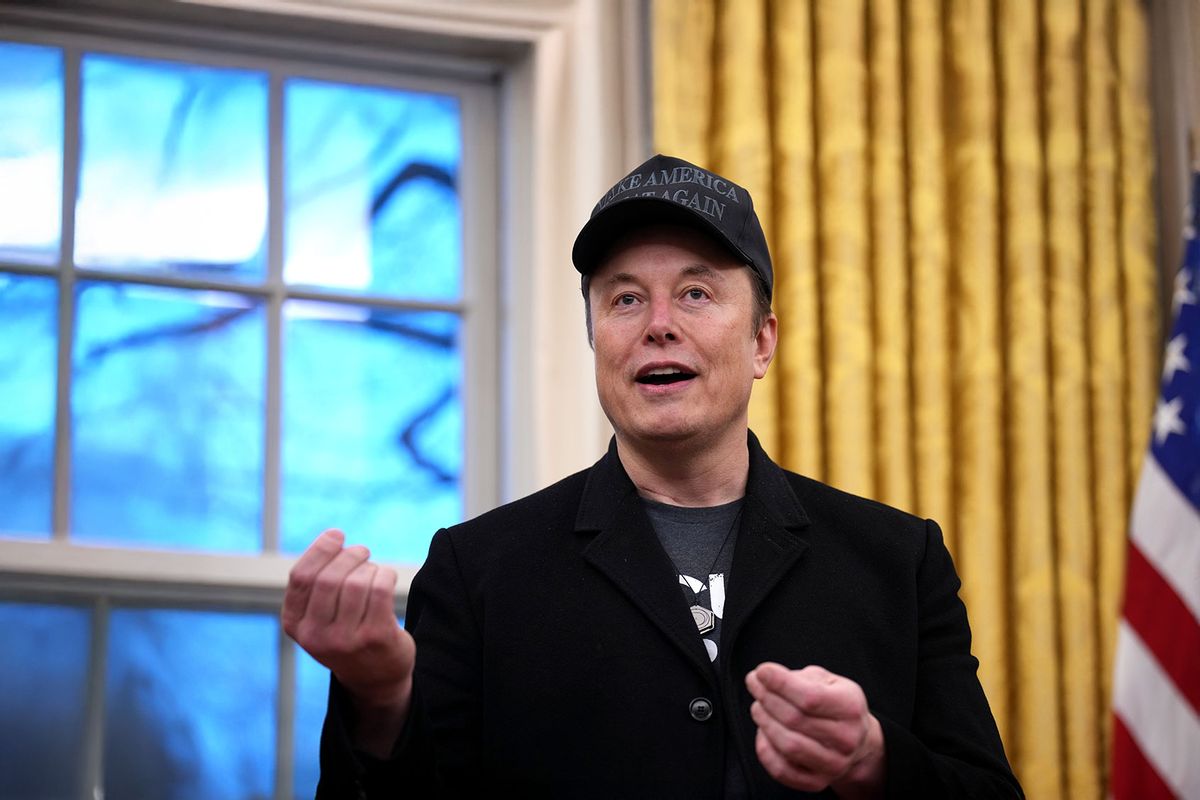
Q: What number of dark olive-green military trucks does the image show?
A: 0